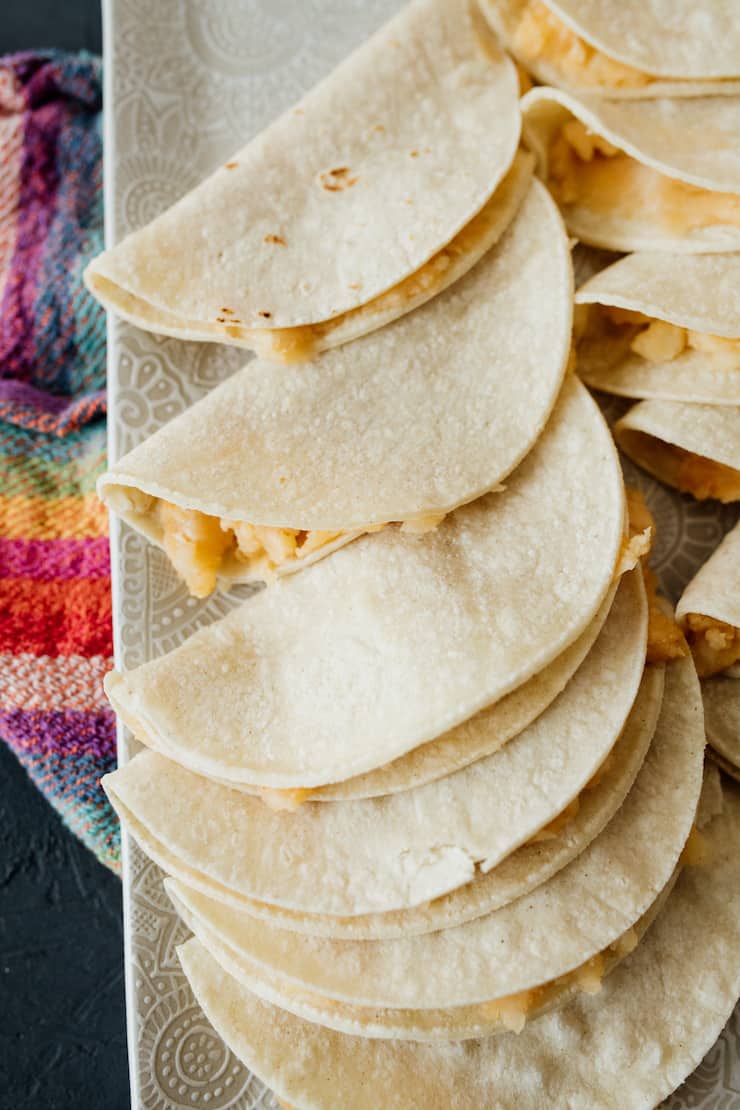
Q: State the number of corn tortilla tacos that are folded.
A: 11